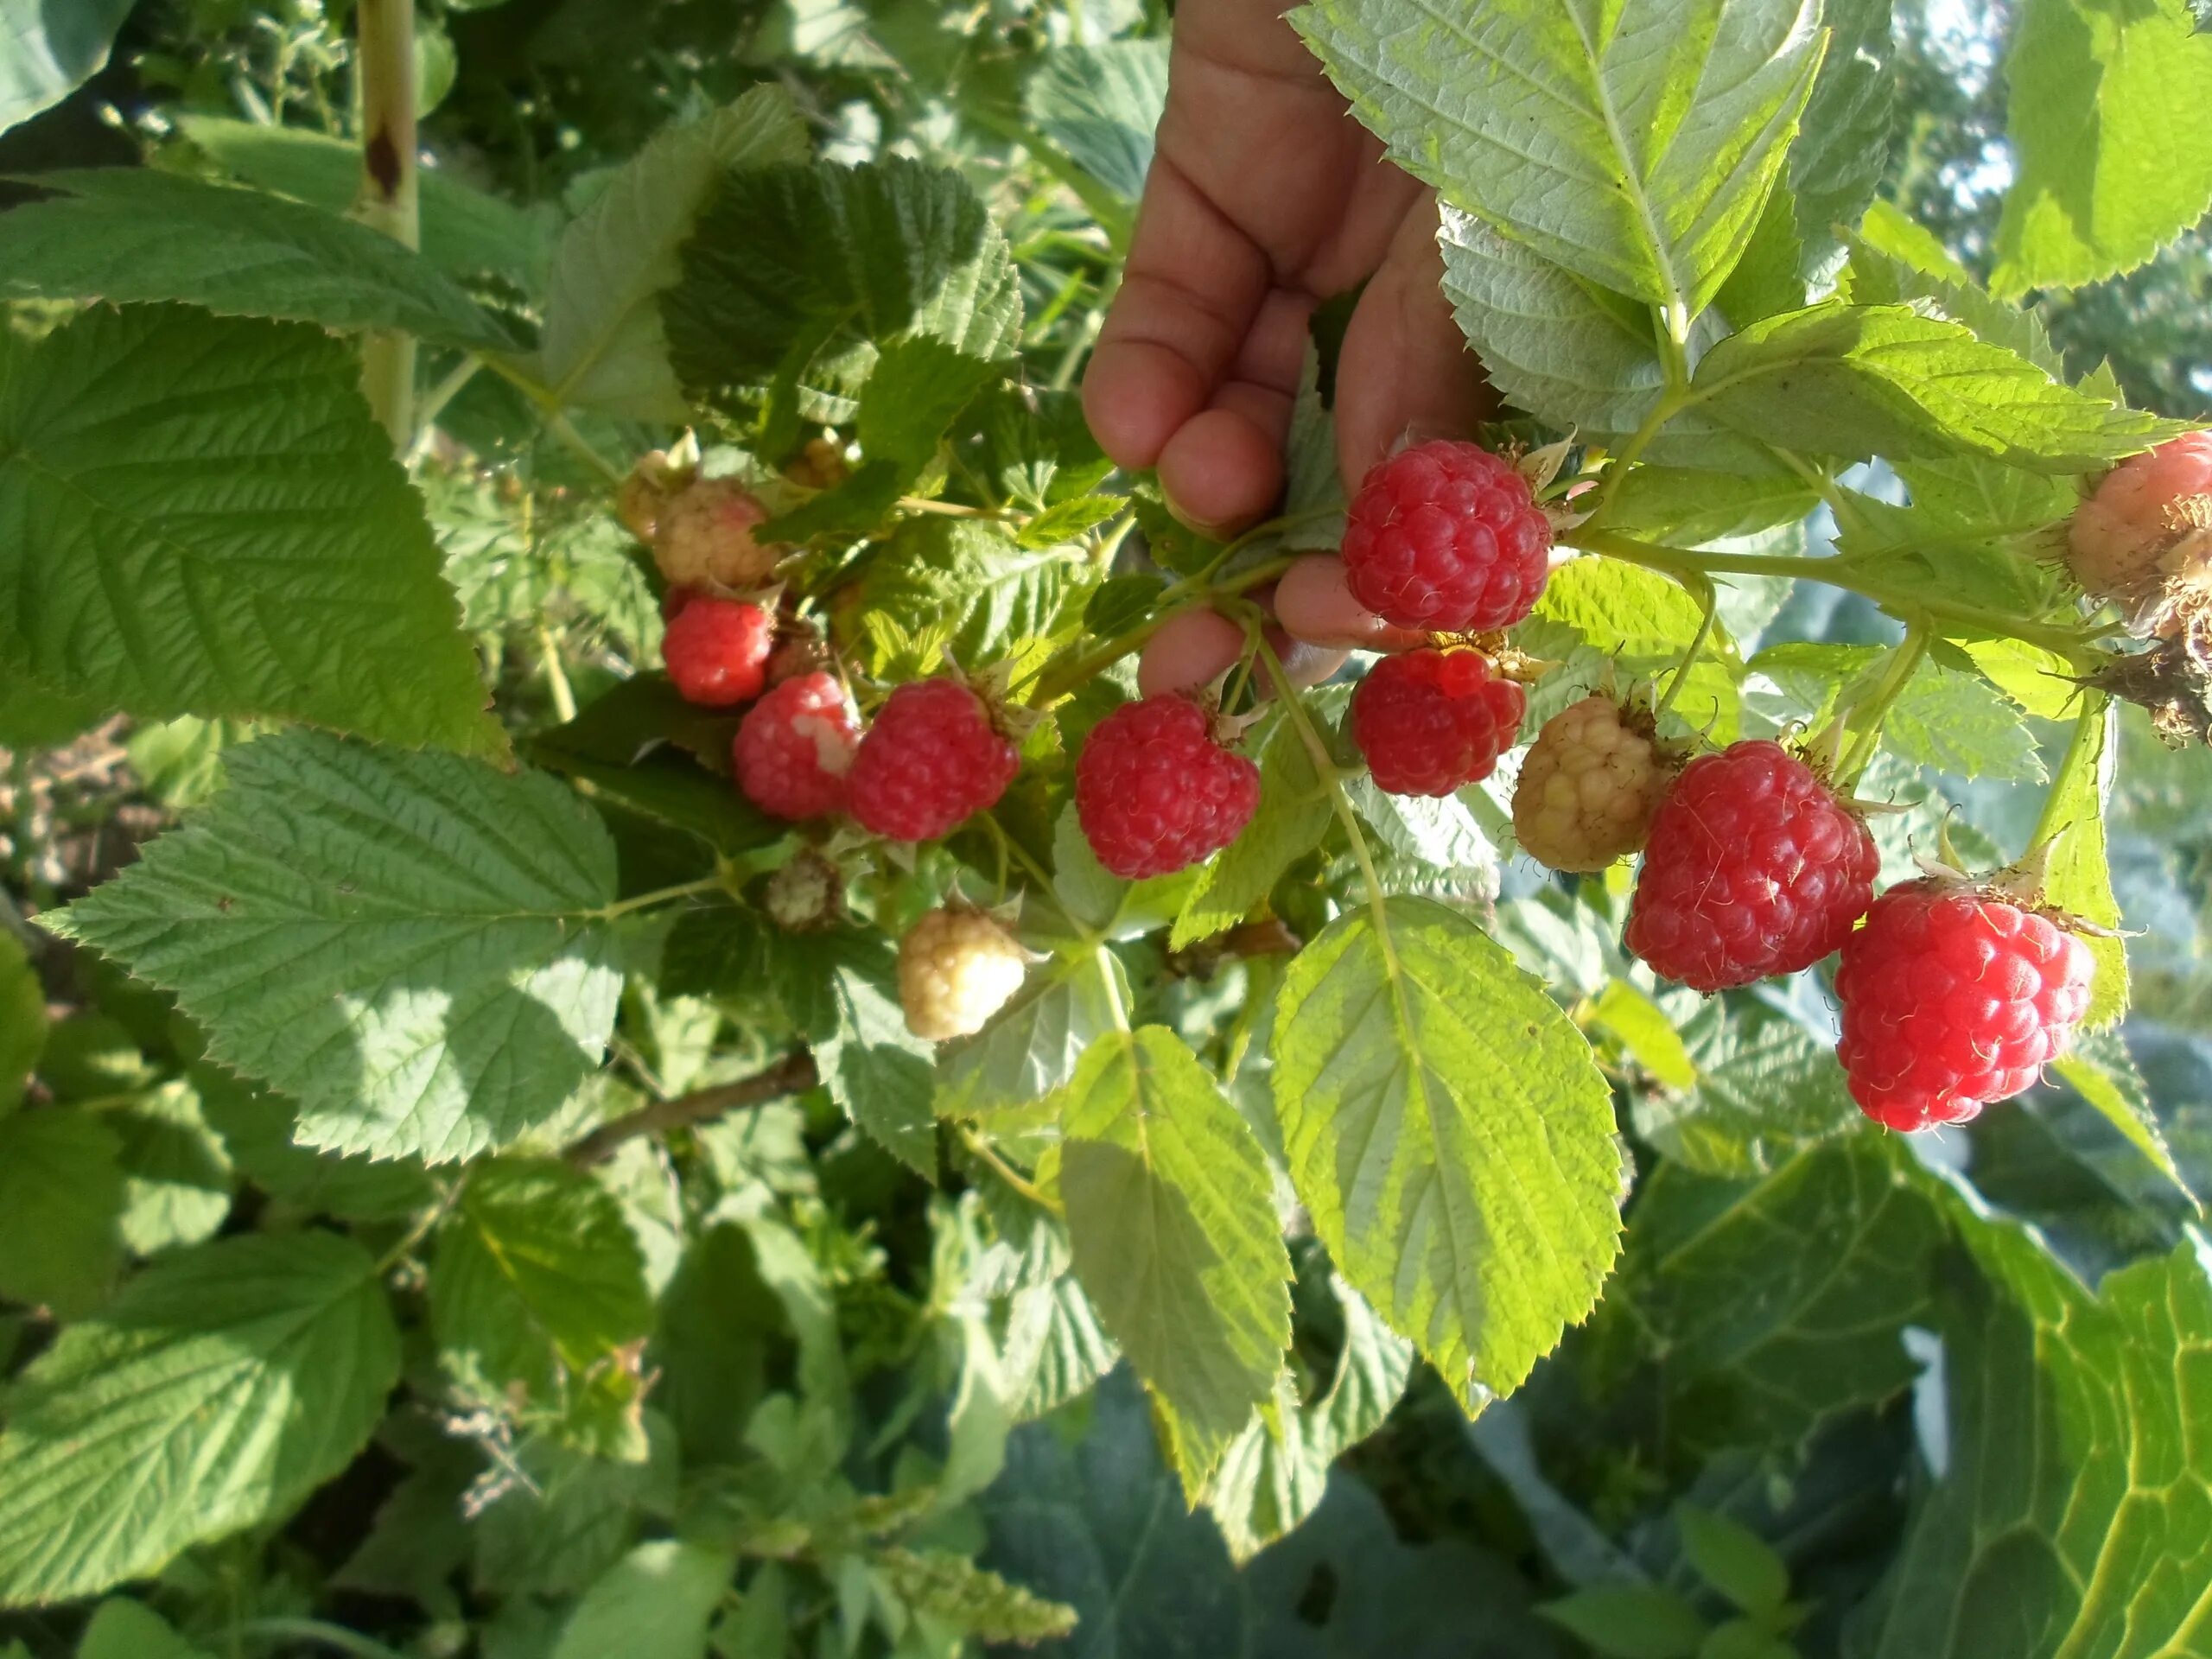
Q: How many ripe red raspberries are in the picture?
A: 8